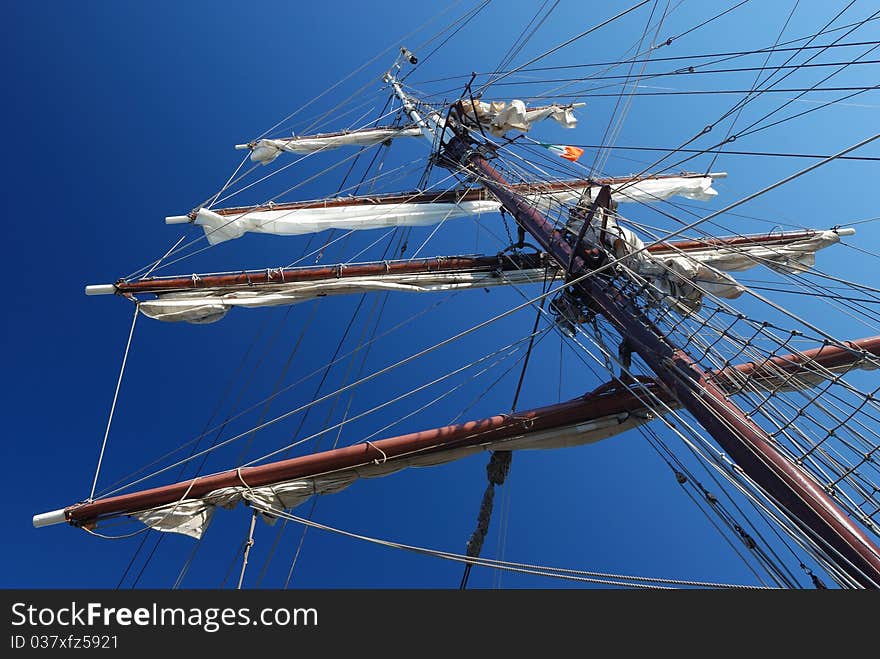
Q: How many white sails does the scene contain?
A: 4